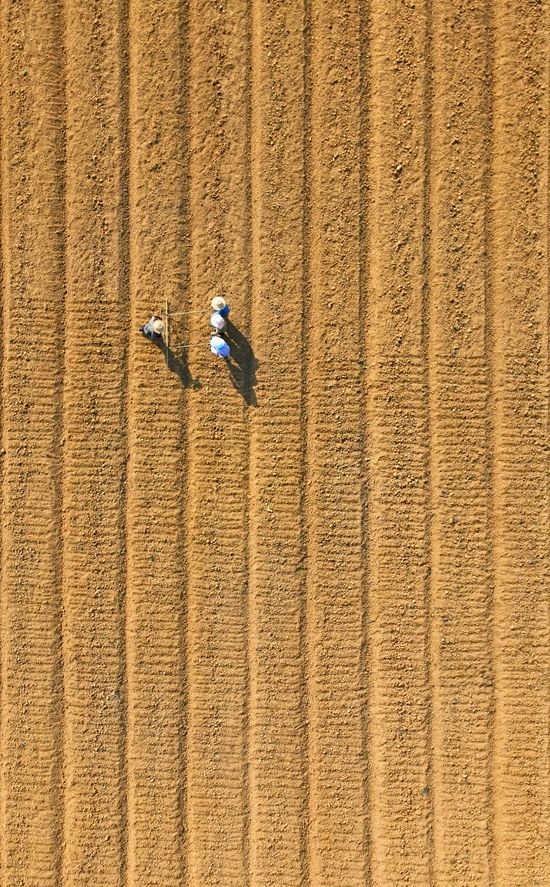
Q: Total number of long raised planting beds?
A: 9